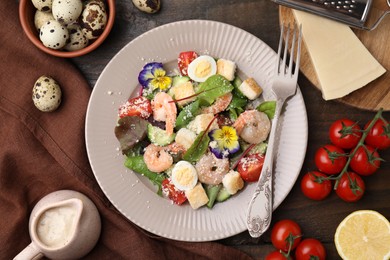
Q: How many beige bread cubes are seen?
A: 7